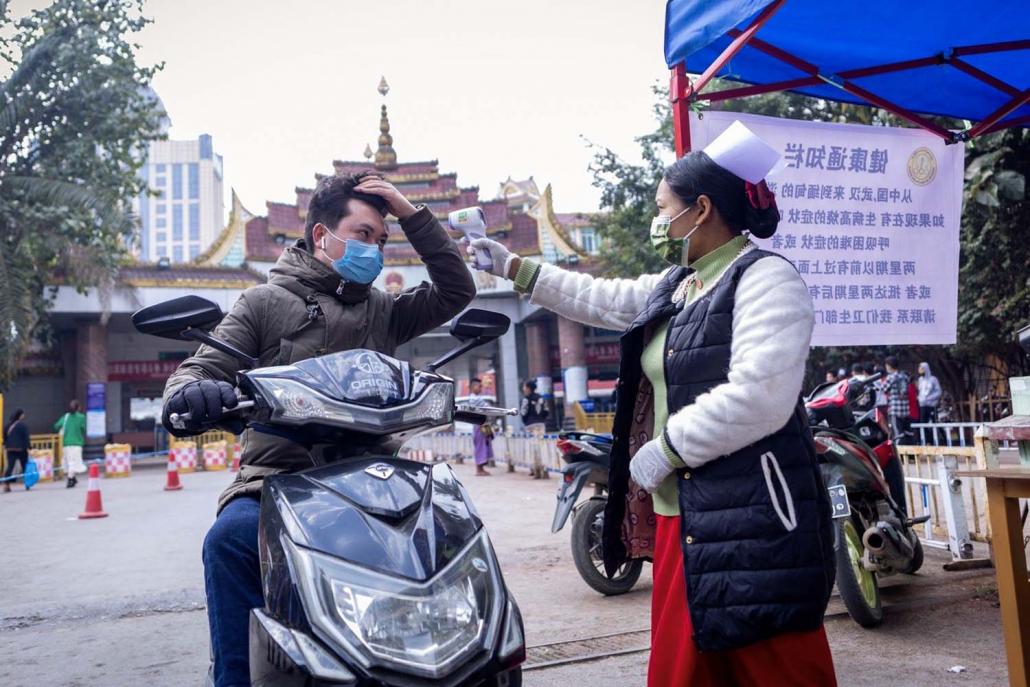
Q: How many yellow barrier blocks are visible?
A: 4